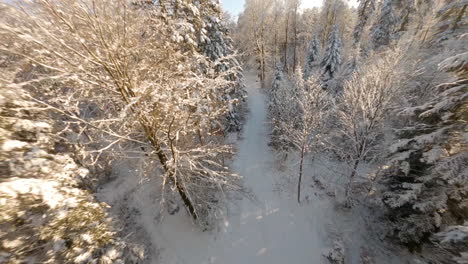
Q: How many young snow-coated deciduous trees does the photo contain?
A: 2